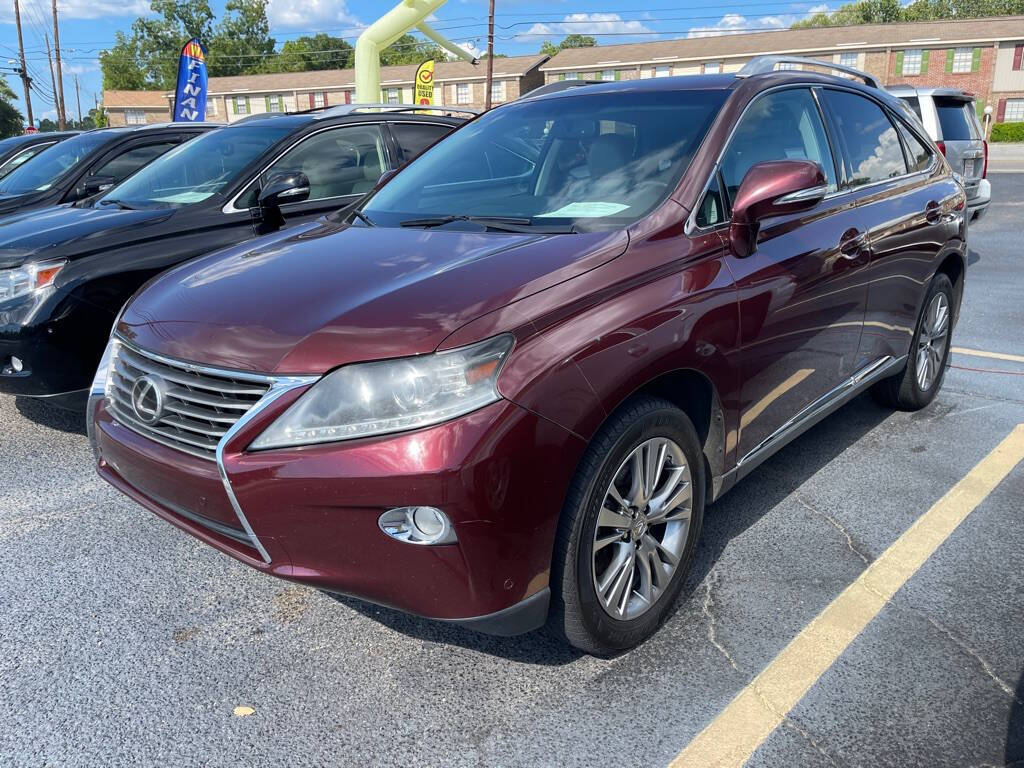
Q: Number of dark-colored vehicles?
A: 4